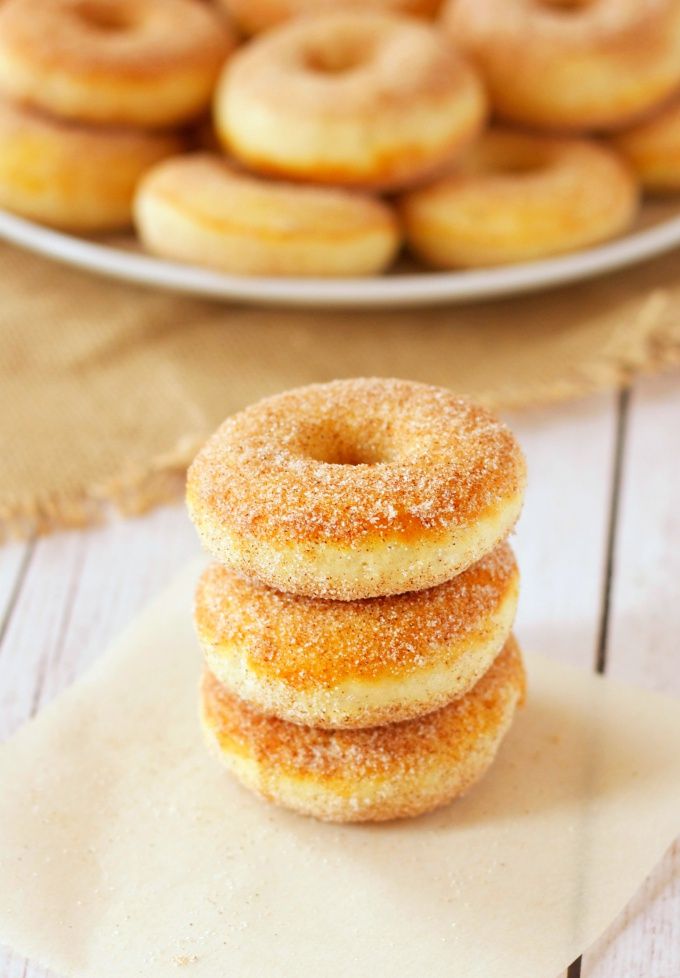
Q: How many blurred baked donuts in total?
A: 8